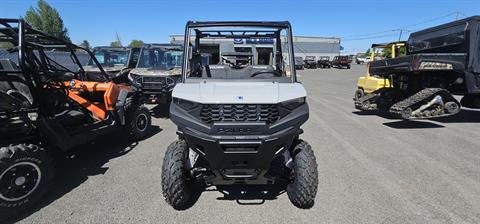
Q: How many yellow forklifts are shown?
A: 1